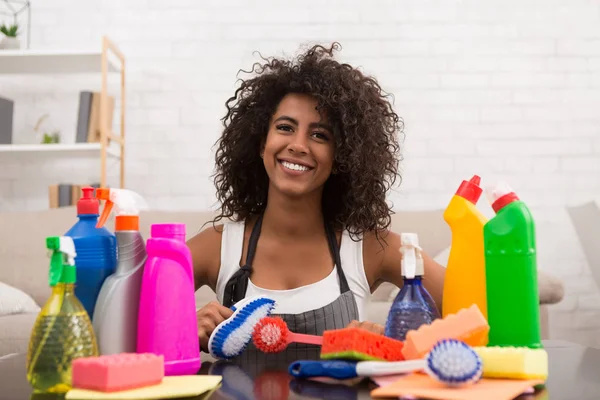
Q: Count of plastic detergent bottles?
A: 7